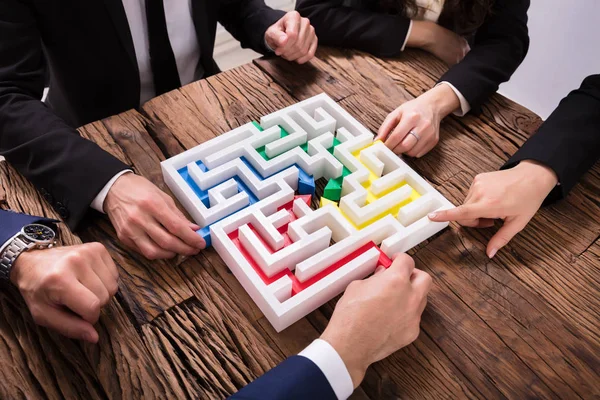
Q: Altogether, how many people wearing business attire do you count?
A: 4